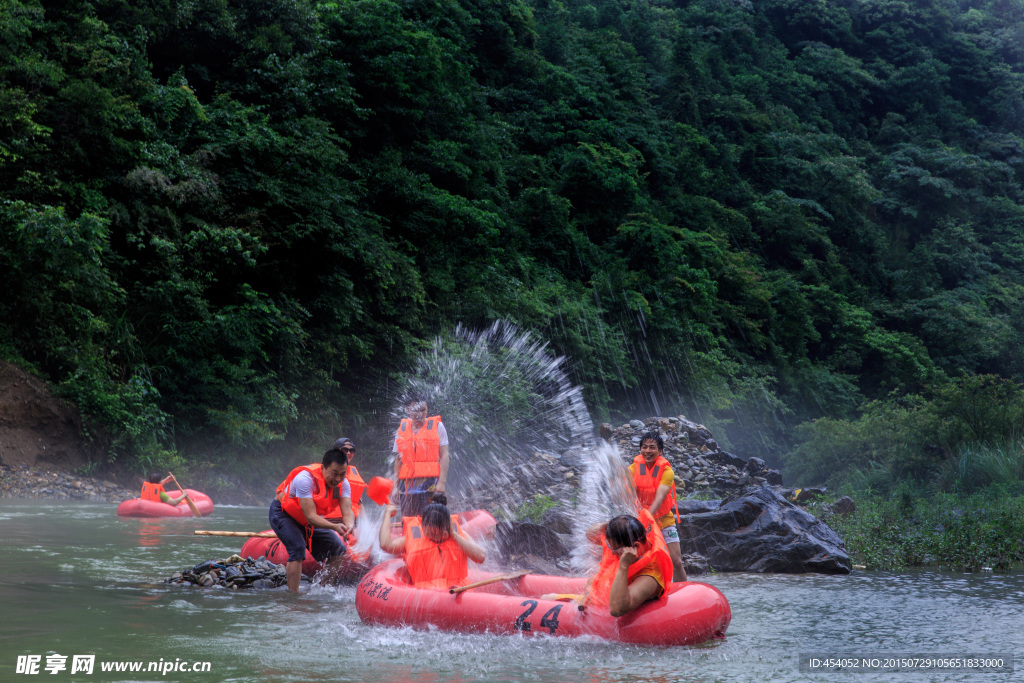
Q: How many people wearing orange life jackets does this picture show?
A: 7